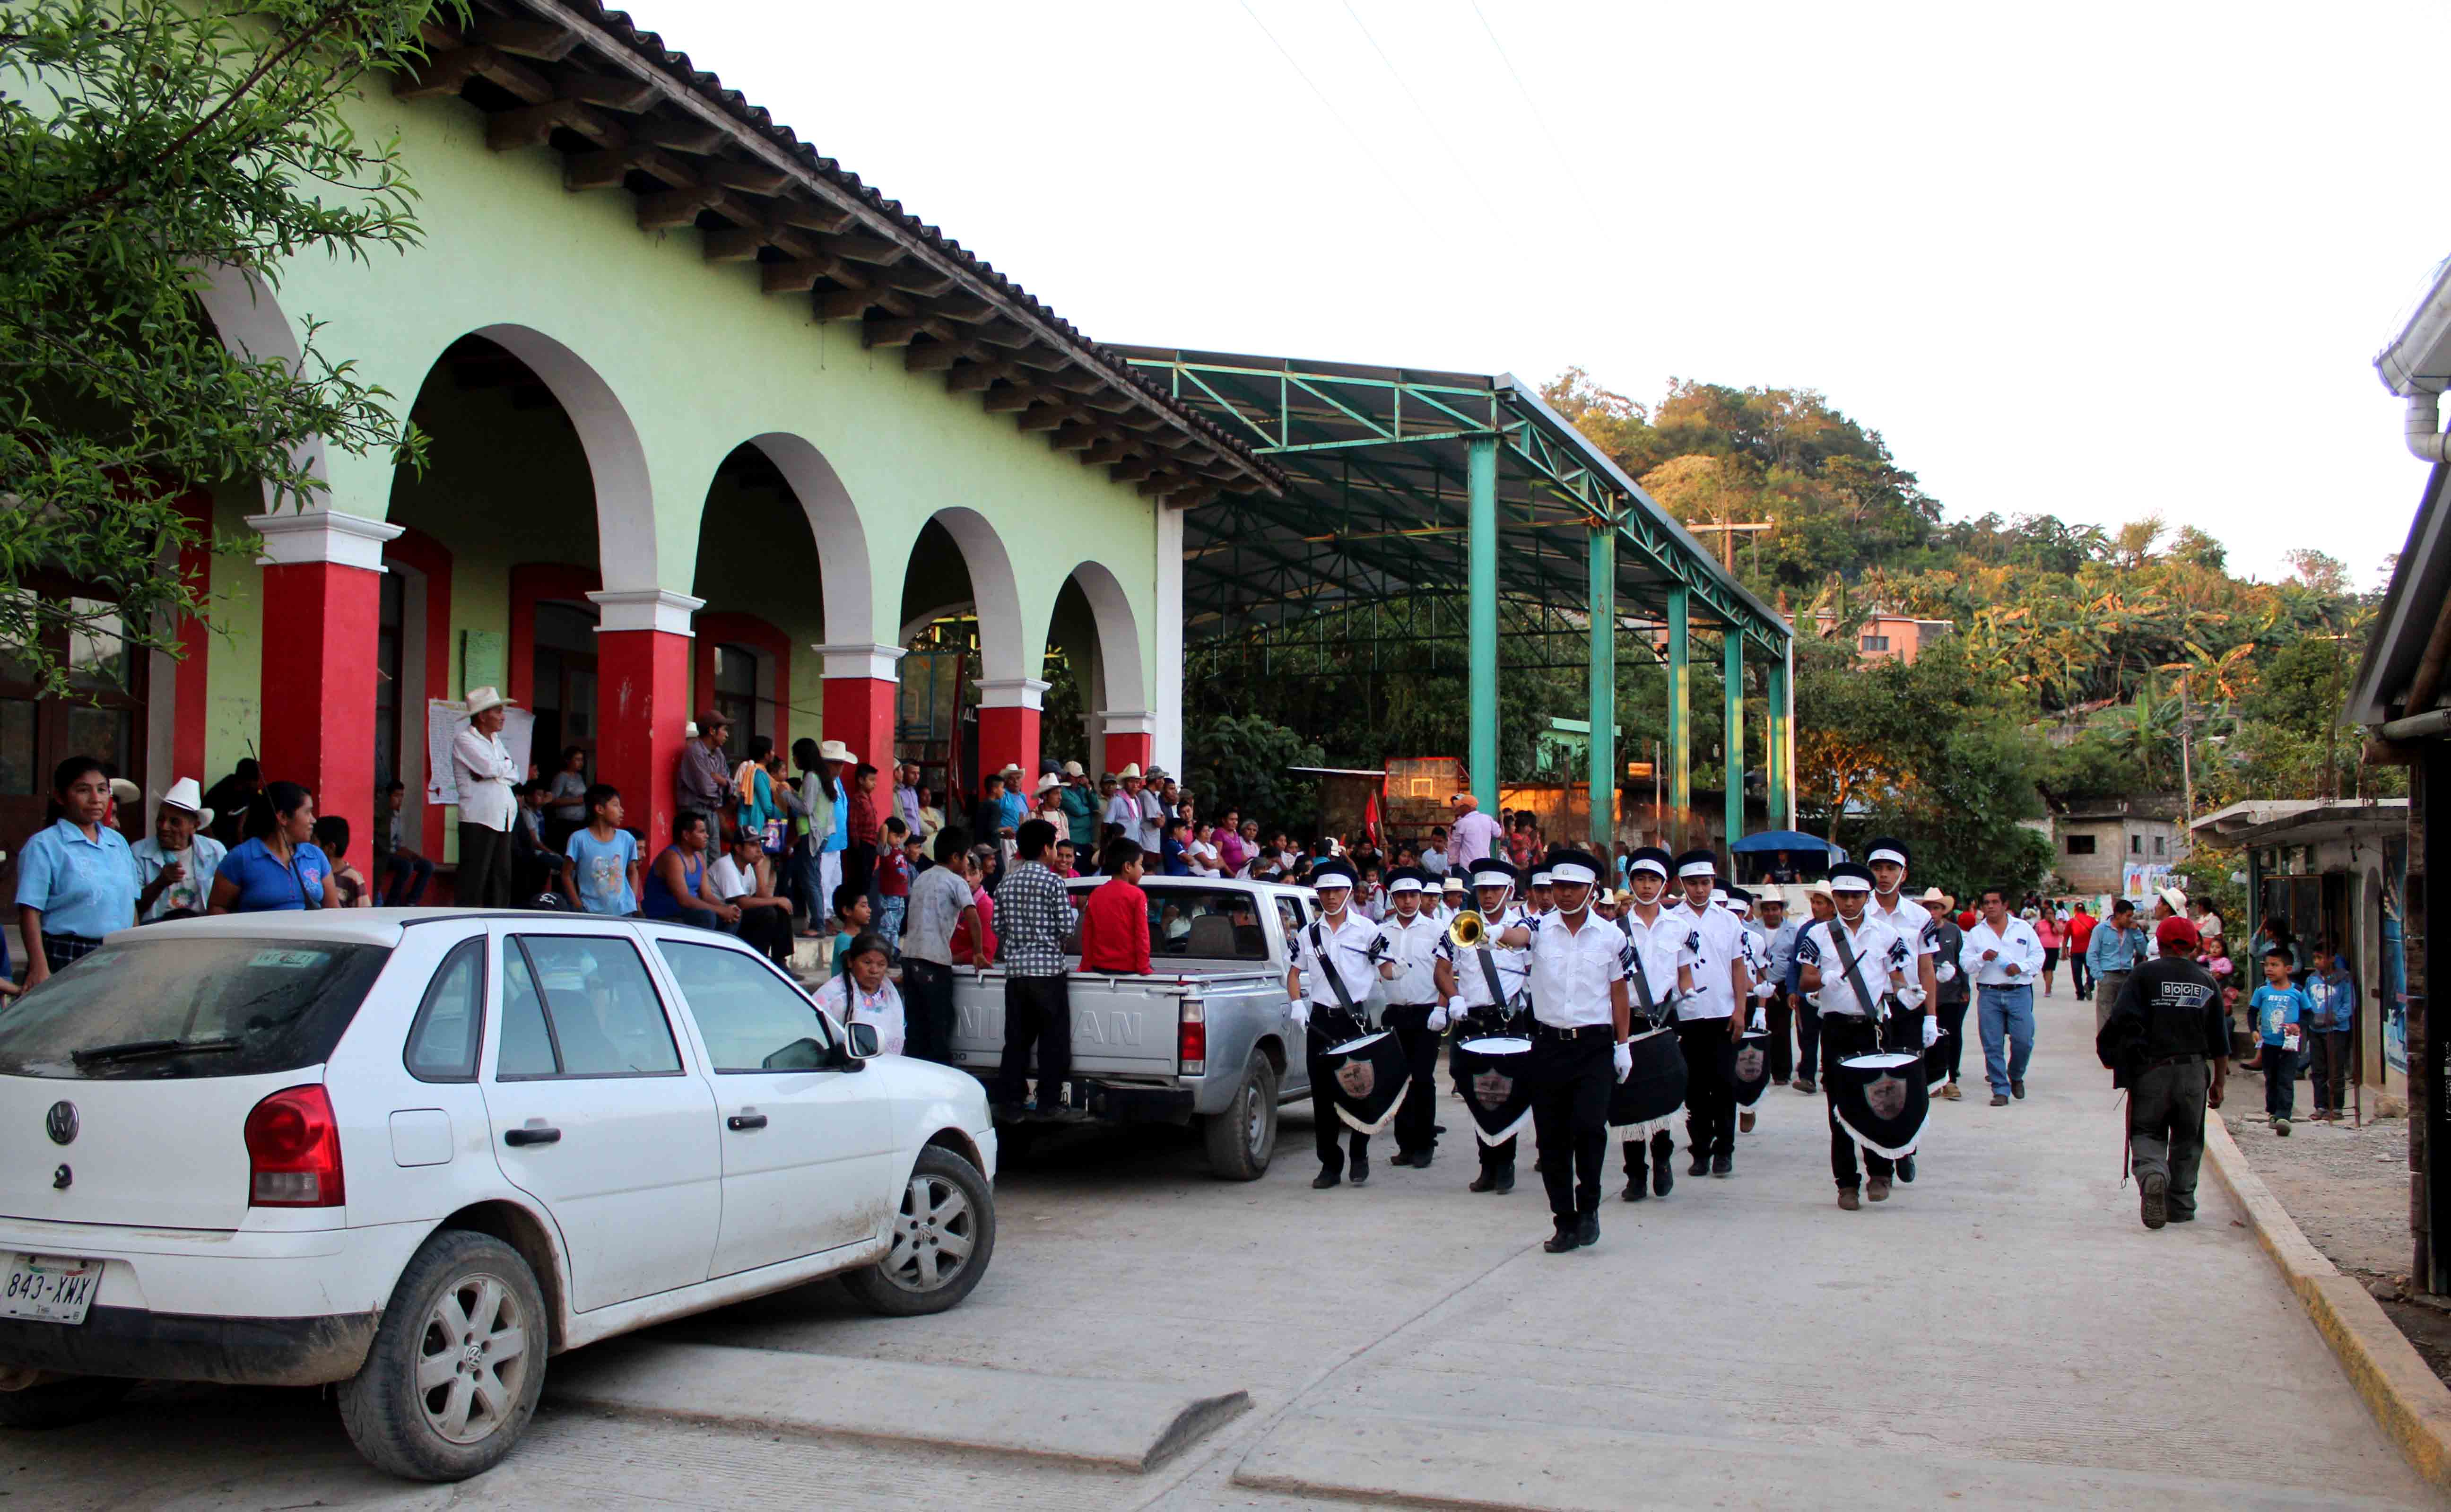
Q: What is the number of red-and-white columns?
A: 5